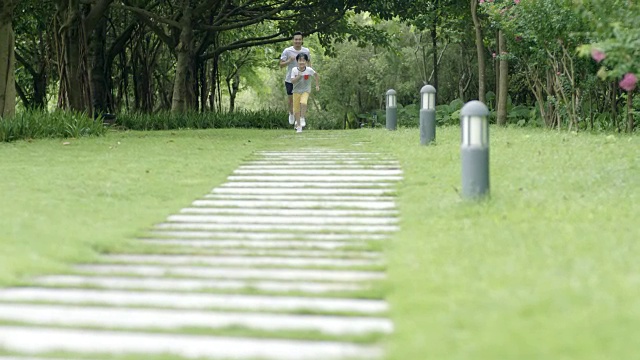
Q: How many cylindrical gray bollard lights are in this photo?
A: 3